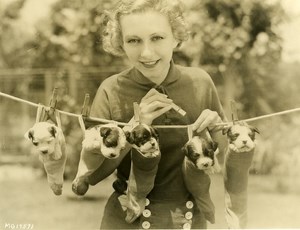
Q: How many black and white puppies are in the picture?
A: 5